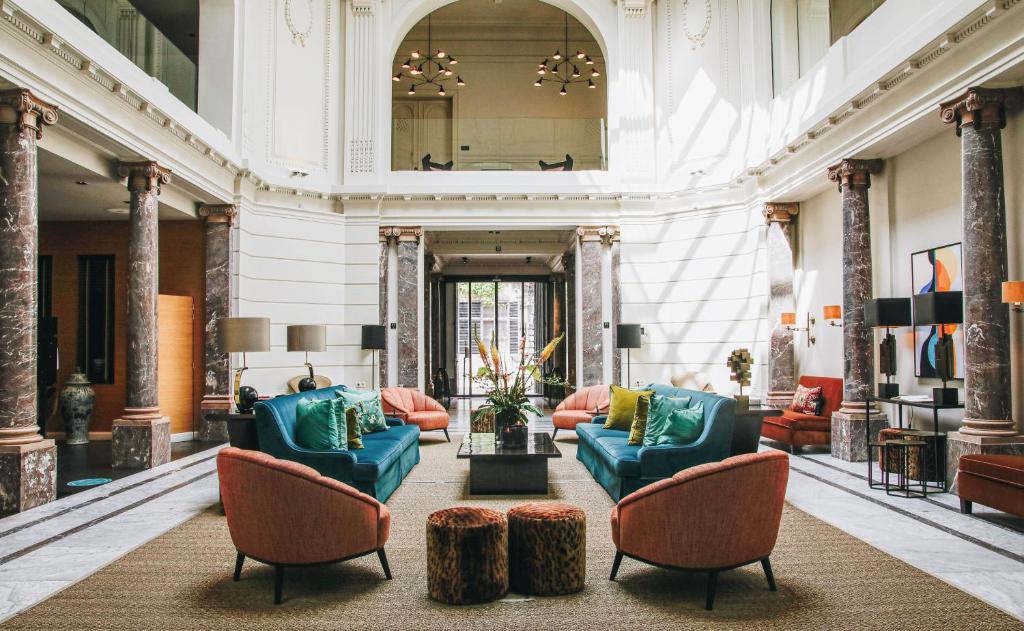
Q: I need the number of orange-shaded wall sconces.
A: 3